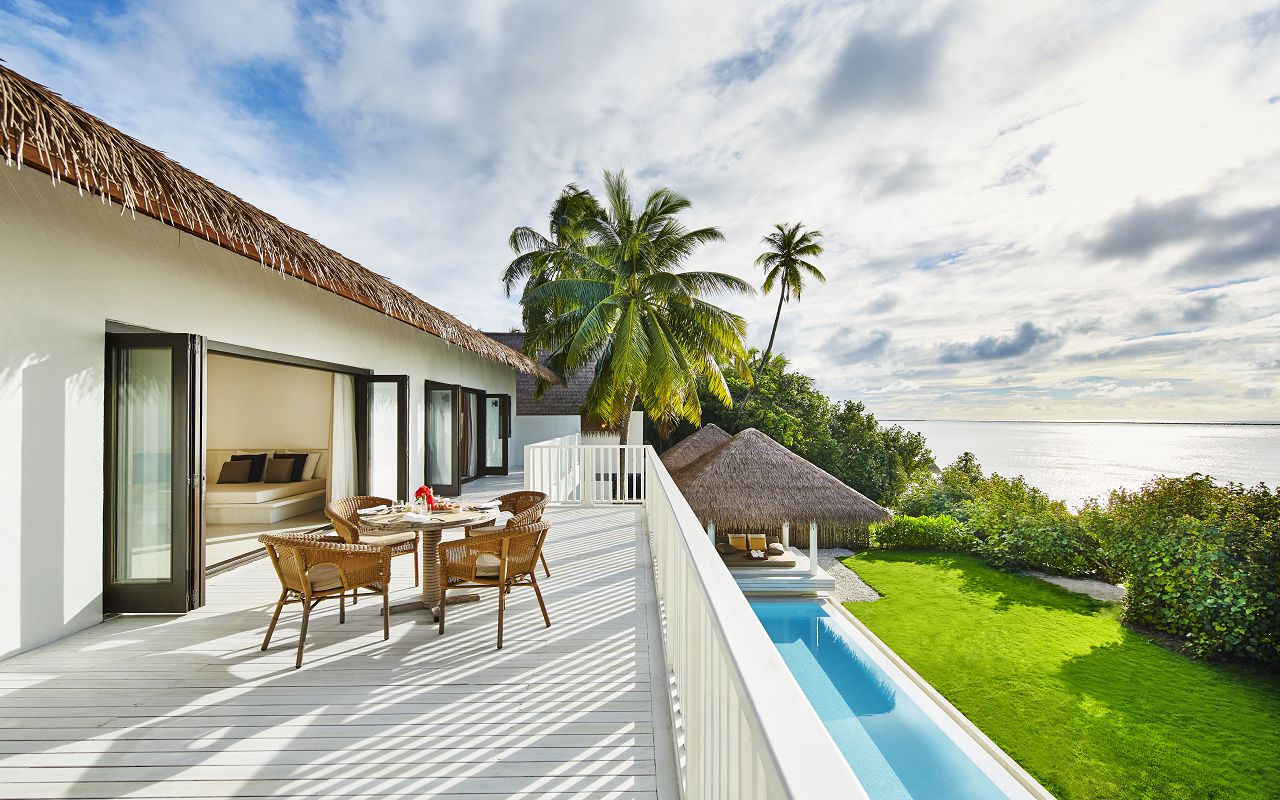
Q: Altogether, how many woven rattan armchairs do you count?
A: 4